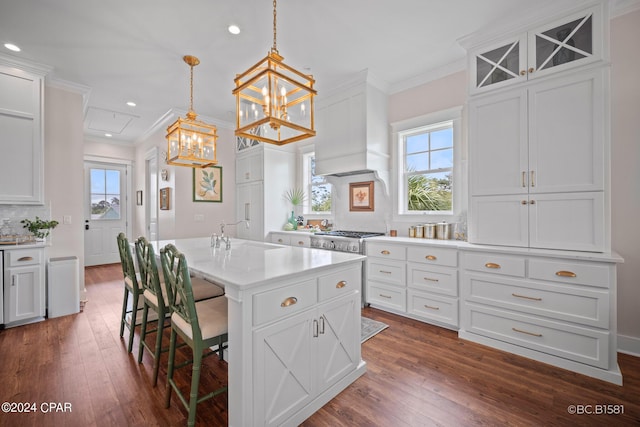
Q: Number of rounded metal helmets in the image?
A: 0